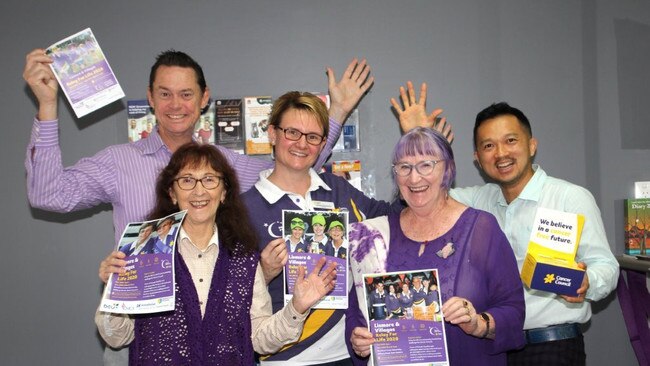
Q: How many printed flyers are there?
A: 4